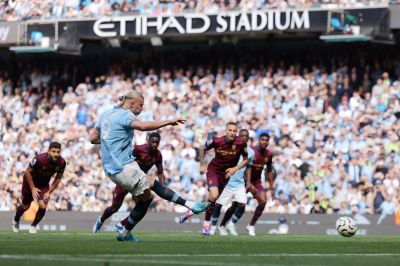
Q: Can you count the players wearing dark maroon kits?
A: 4